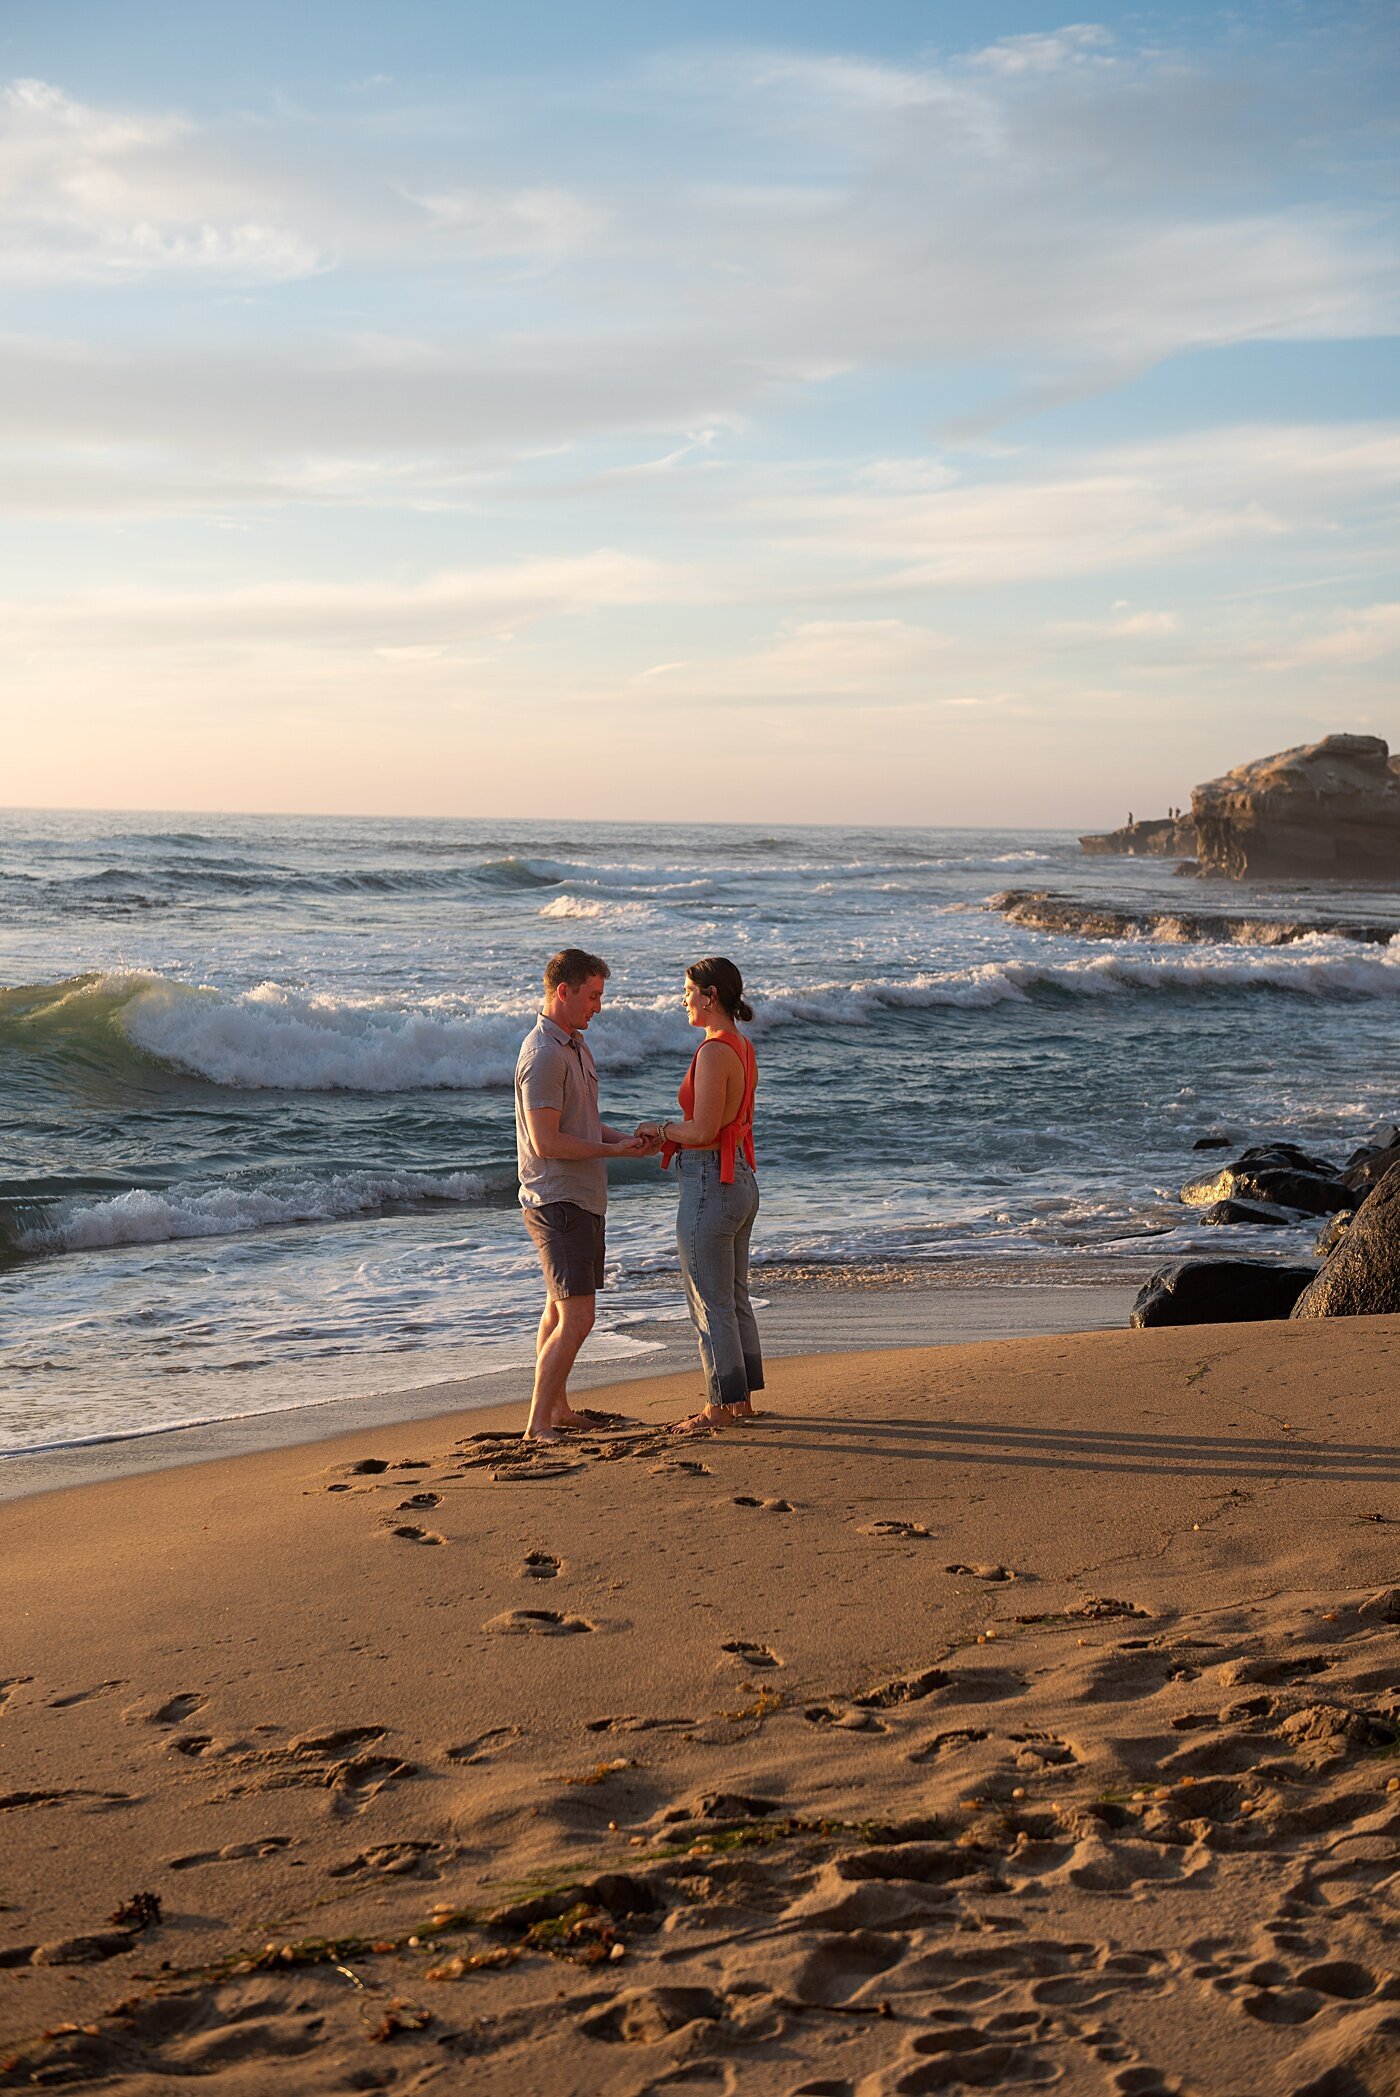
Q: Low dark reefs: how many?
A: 1